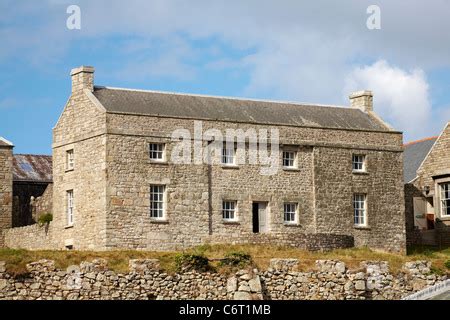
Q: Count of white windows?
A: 11